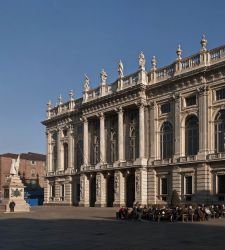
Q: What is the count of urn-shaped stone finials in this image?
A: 6